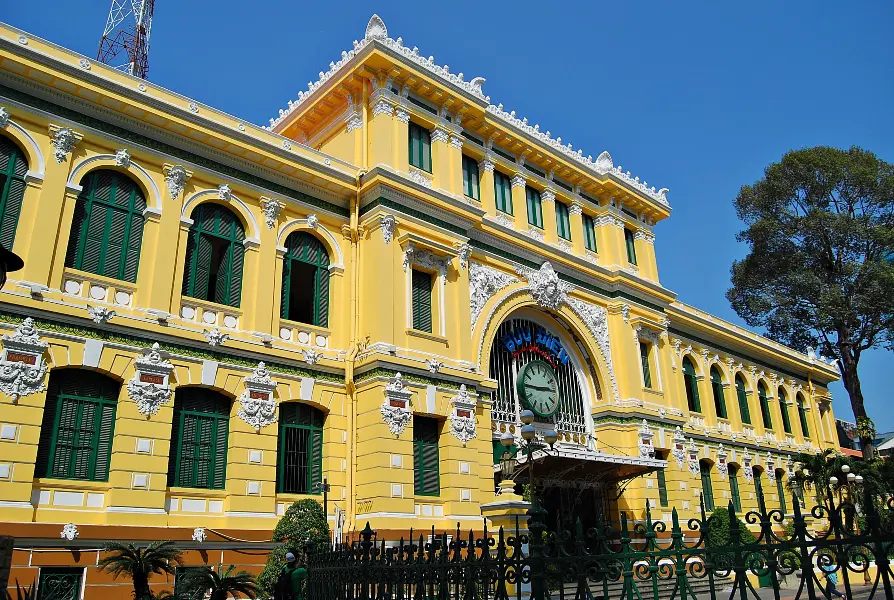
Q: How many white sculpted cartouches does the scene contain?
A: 12